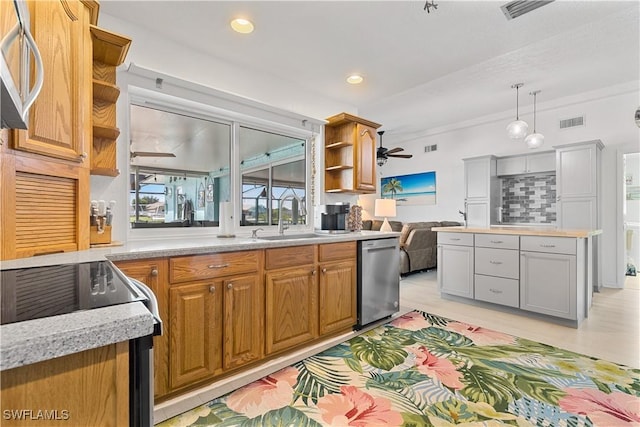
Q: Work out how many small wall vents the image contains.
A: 2